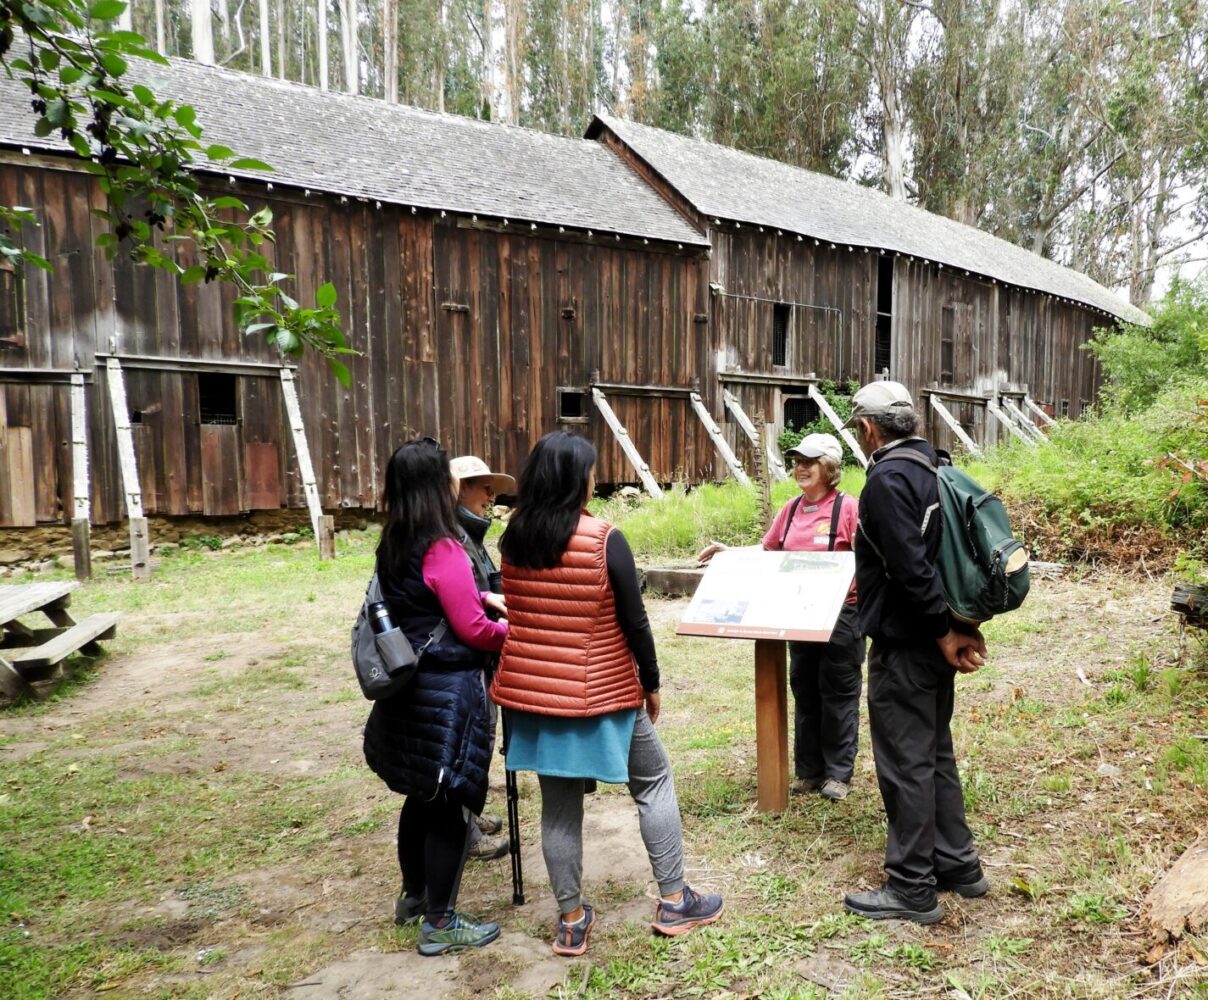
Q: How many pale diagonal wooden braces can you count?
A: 11